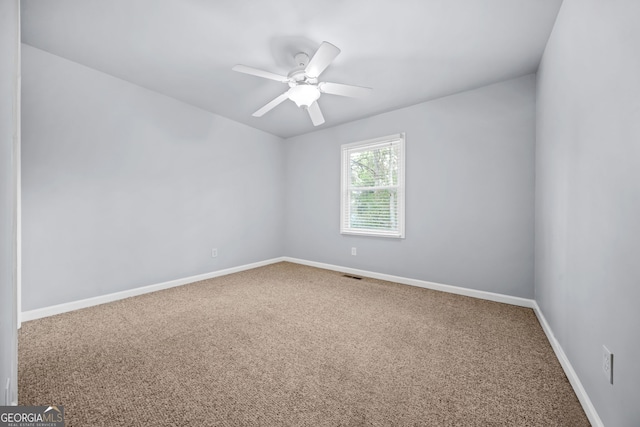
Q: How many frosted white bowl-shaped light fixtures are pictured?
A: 1